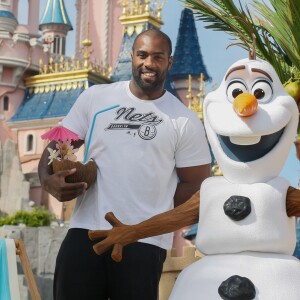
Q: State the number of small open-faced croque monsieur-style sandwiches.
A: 0